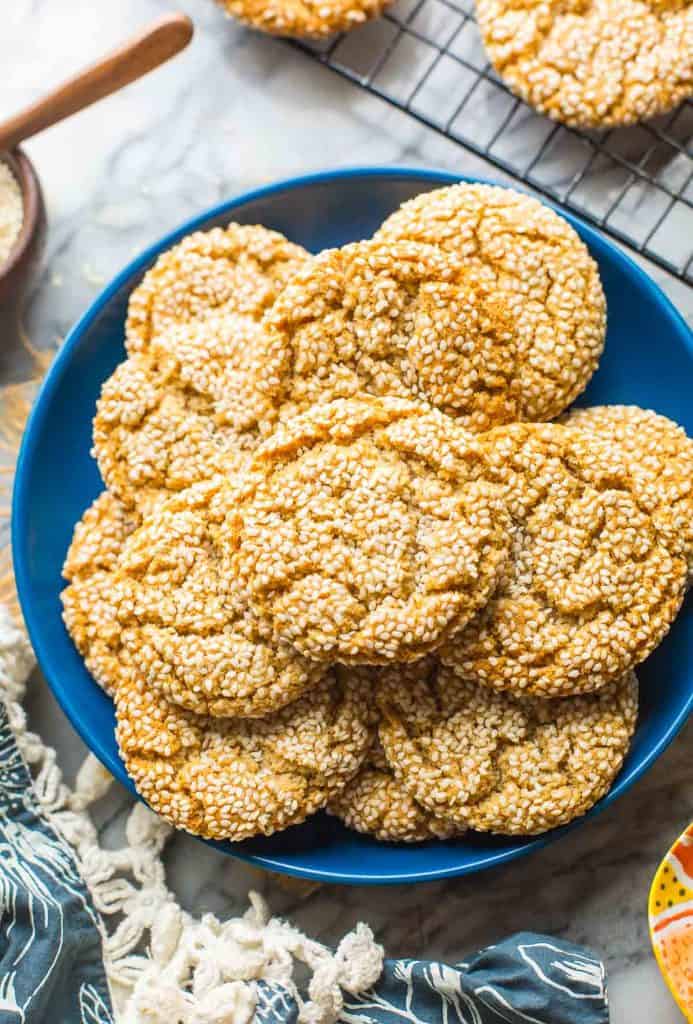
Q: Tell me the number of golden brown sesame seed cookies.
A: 14